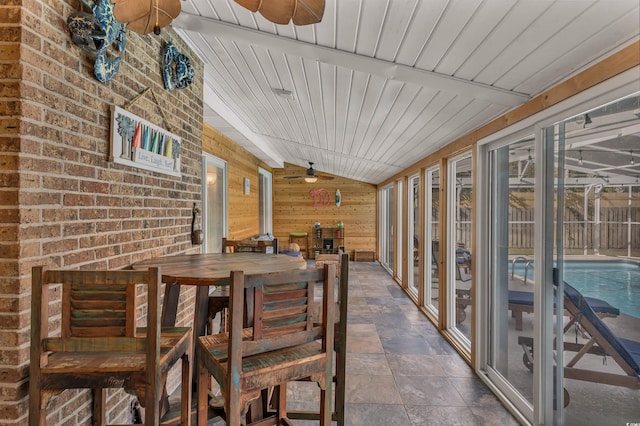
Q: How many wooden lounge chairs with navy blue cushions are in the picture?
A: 2